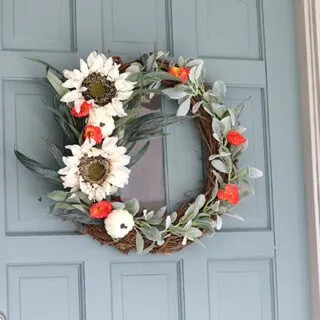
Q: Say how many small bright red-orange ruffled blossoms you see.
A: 6